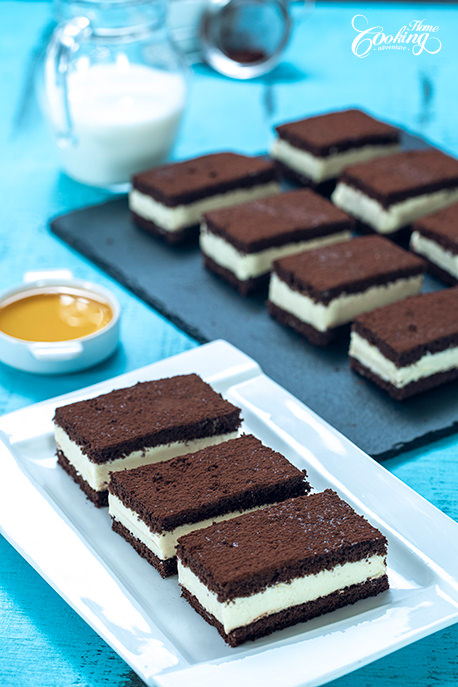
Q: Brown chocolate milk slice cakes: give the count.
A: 10